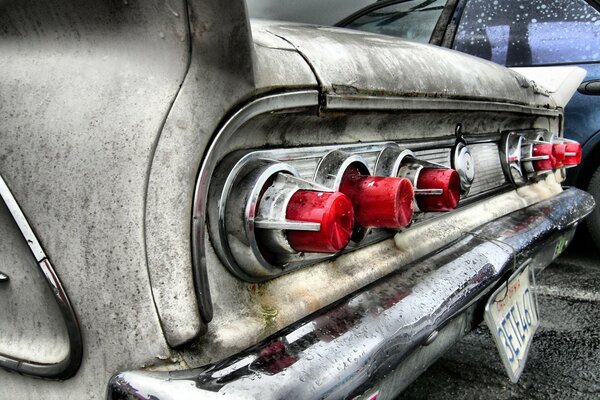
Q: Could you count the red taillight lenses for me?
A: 6